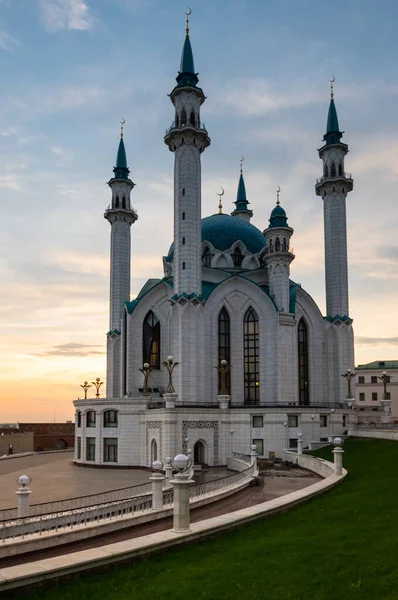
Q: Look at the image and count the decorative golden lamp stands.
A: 7